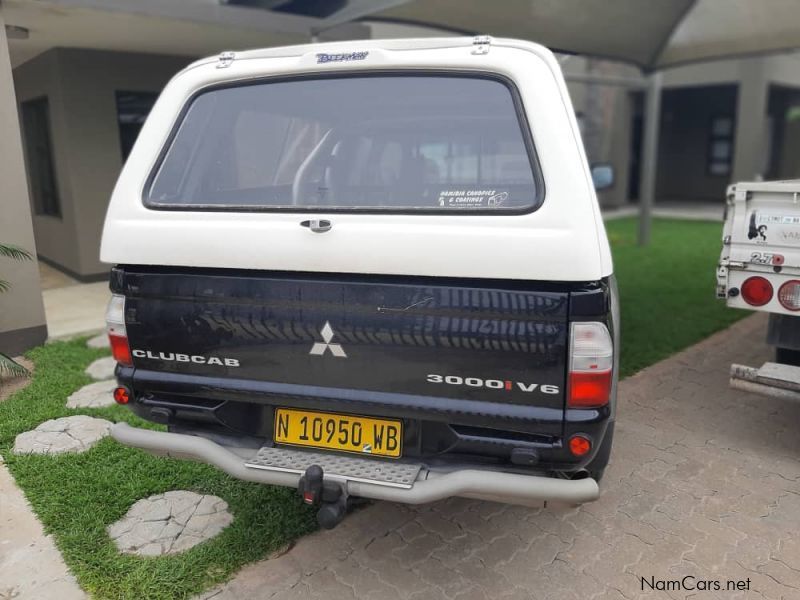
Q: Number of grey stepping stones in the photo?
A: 5